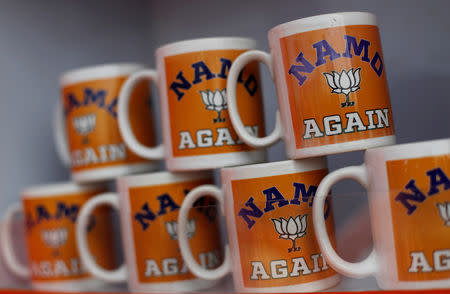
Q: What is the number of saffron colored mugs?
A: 7